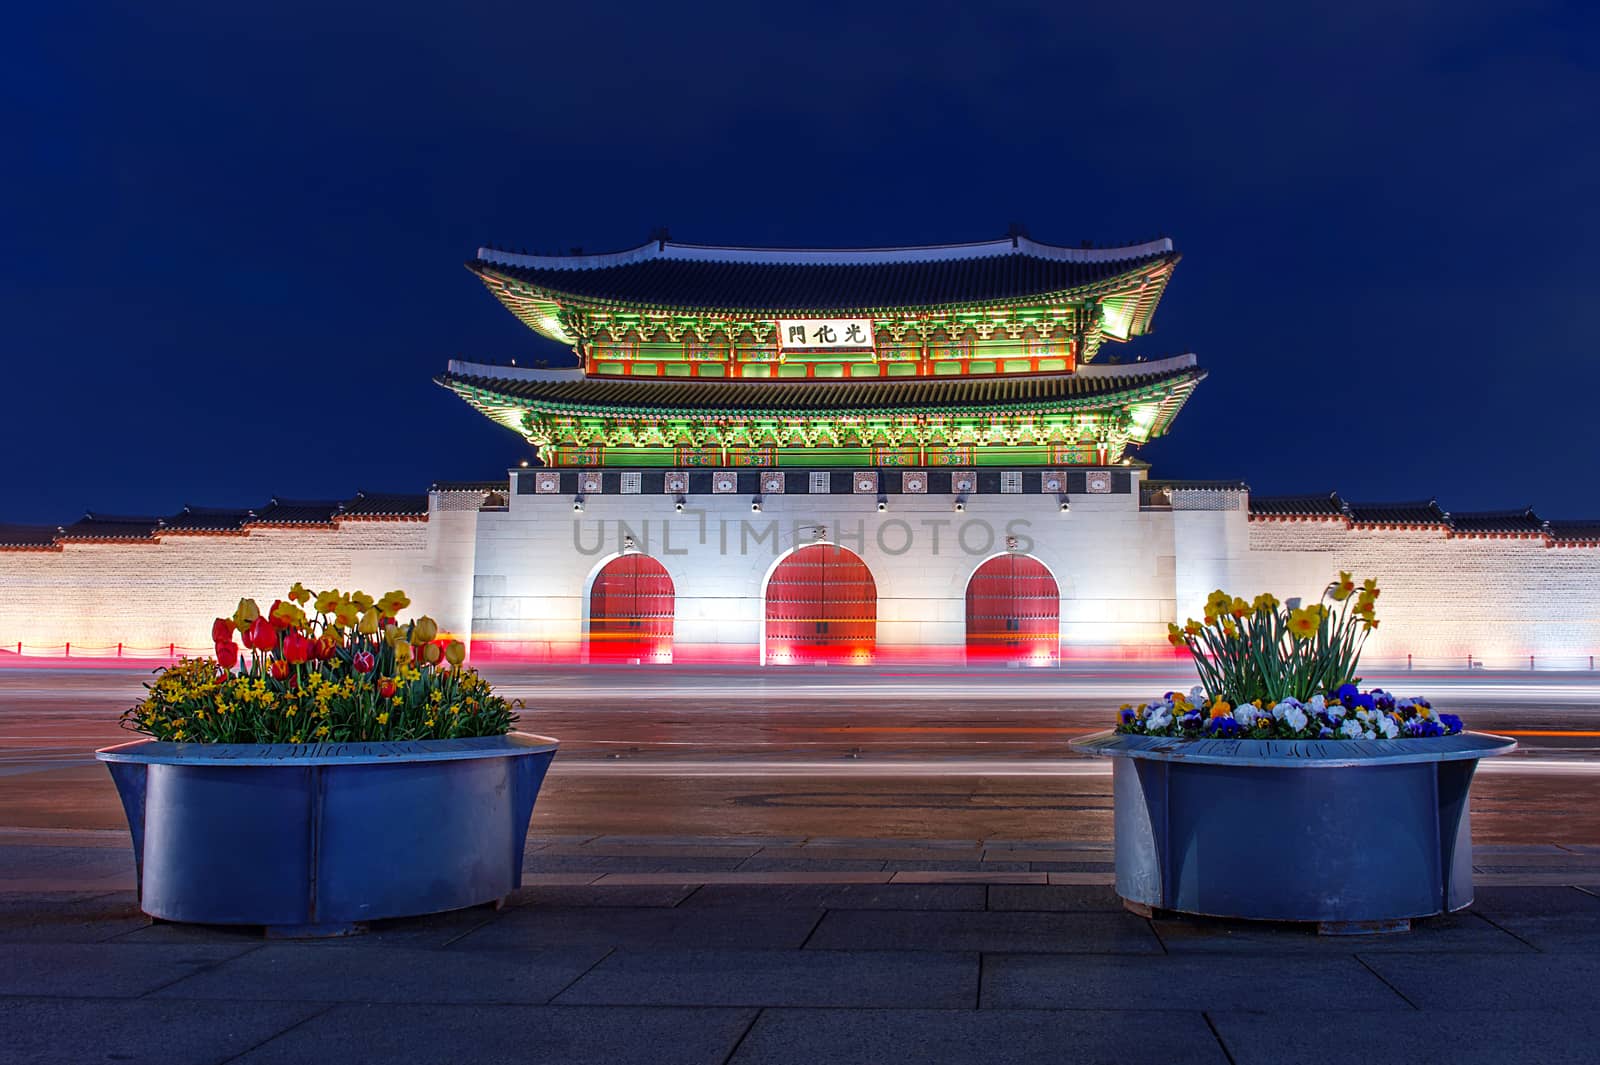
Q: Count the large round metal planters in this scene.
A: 2